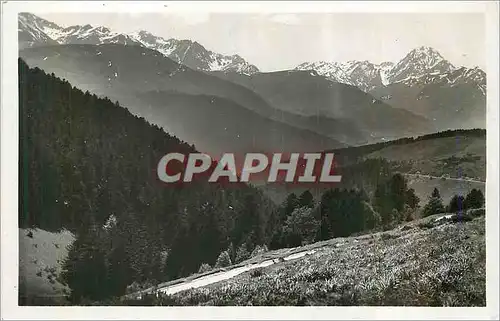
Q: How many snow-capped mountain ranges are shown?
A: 2